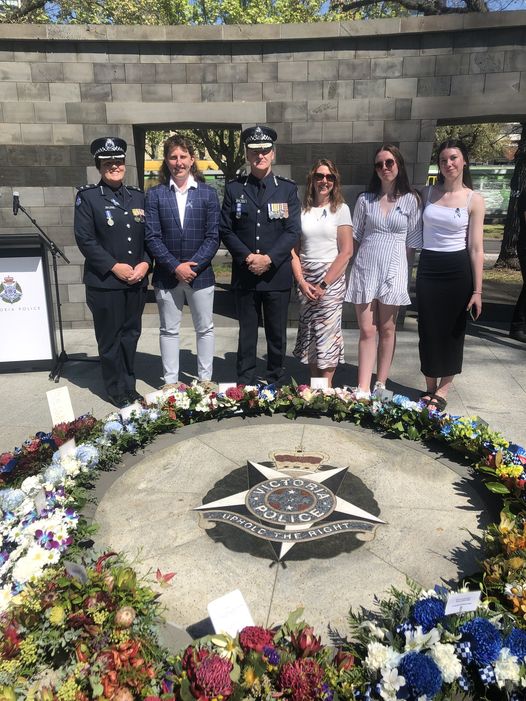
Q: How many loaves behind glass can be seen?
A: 0